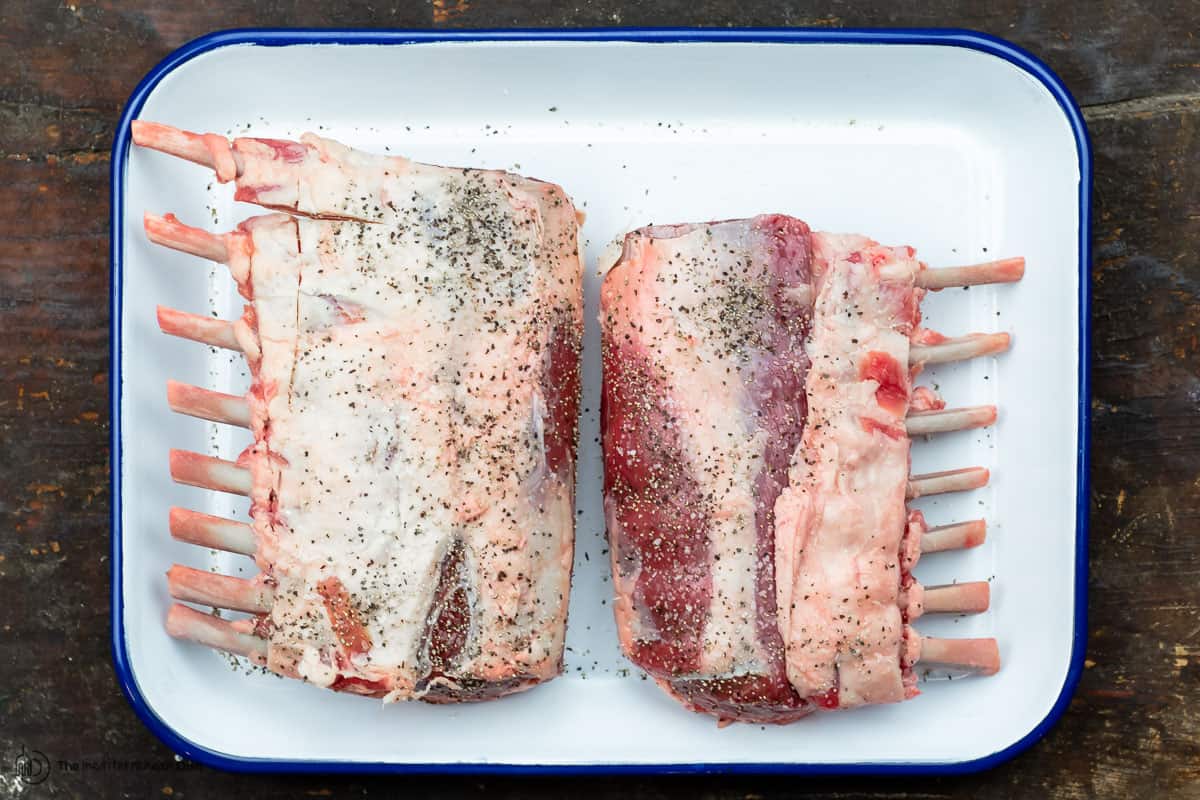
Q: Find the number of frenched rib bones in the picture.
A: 15